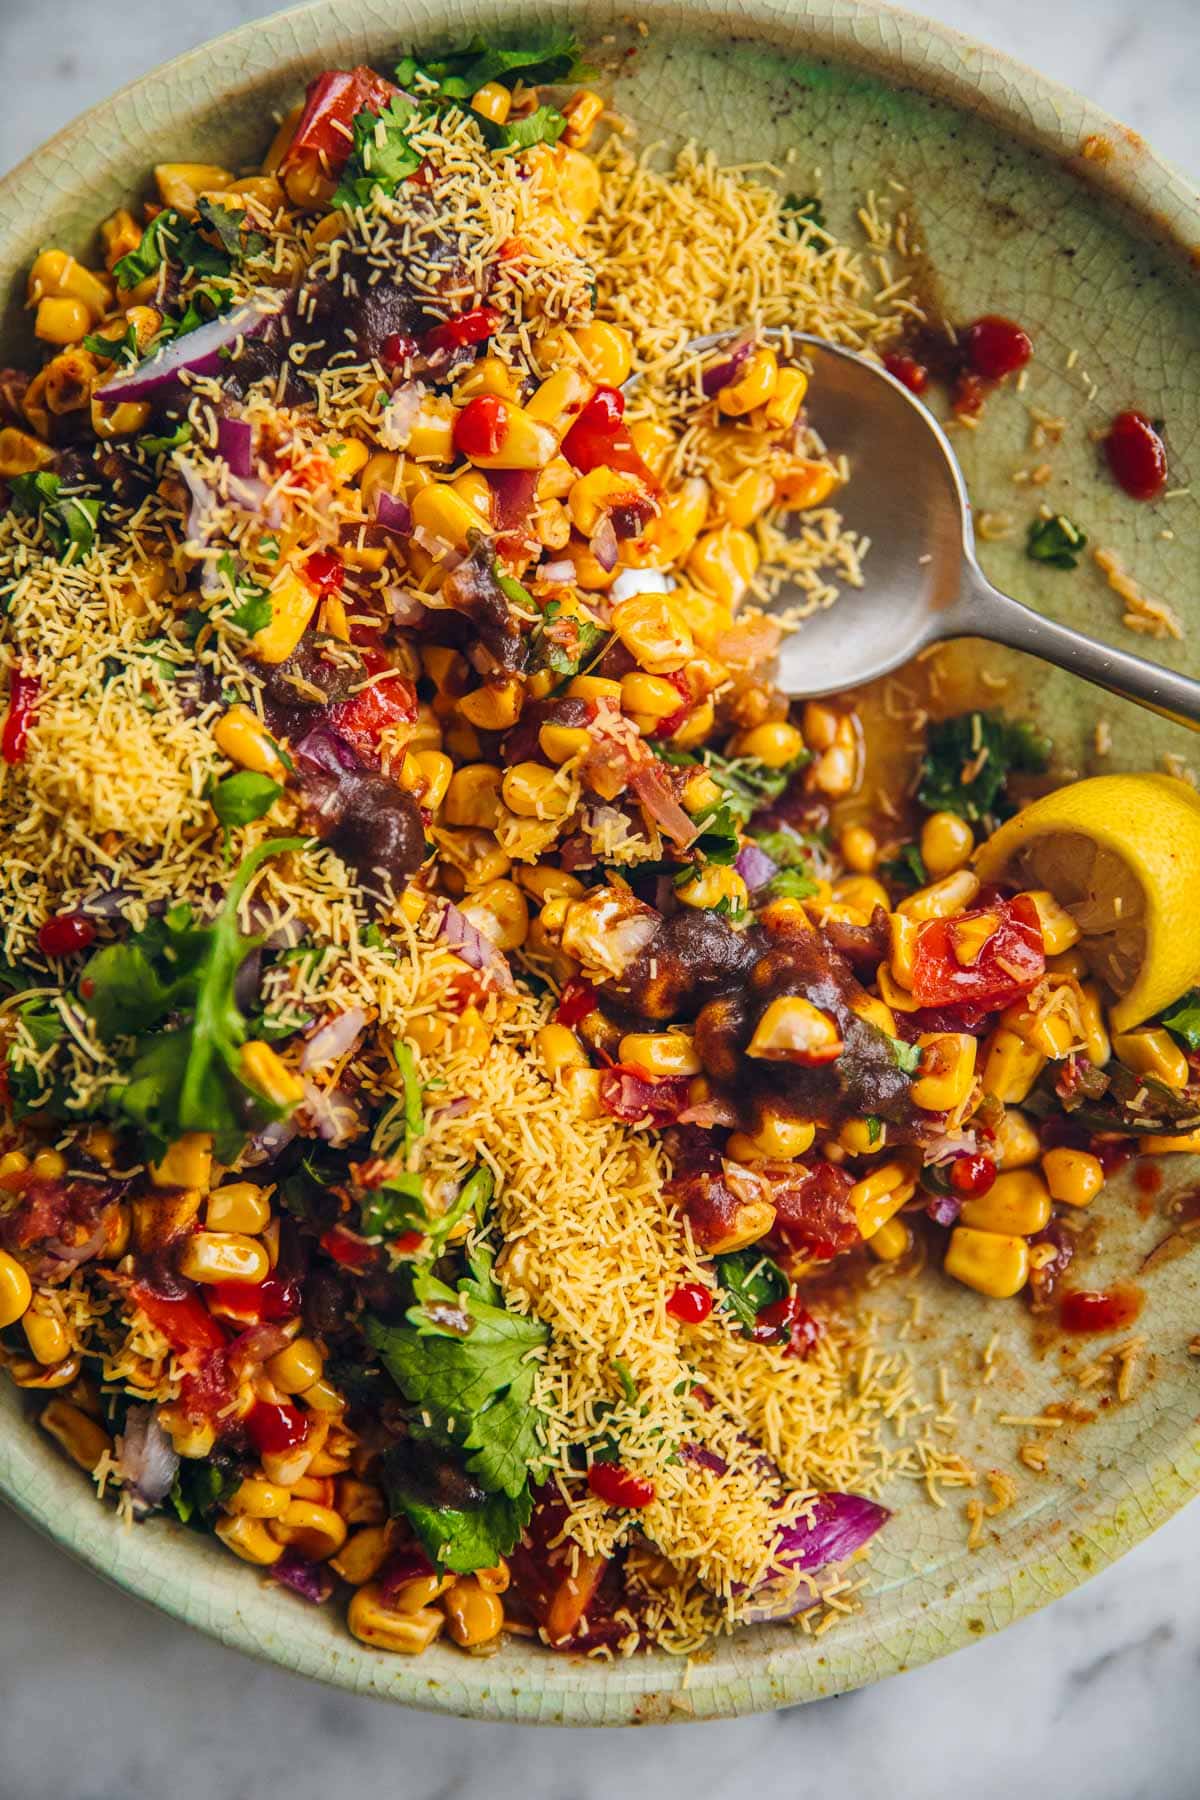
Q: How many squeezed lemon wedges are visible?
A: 1